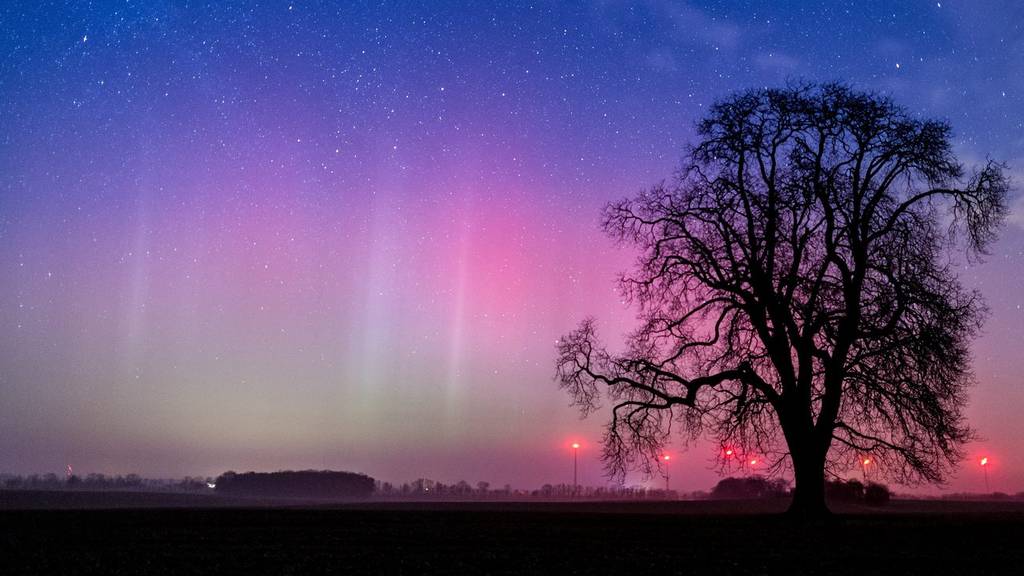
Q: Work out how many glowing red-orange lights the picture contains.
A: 6